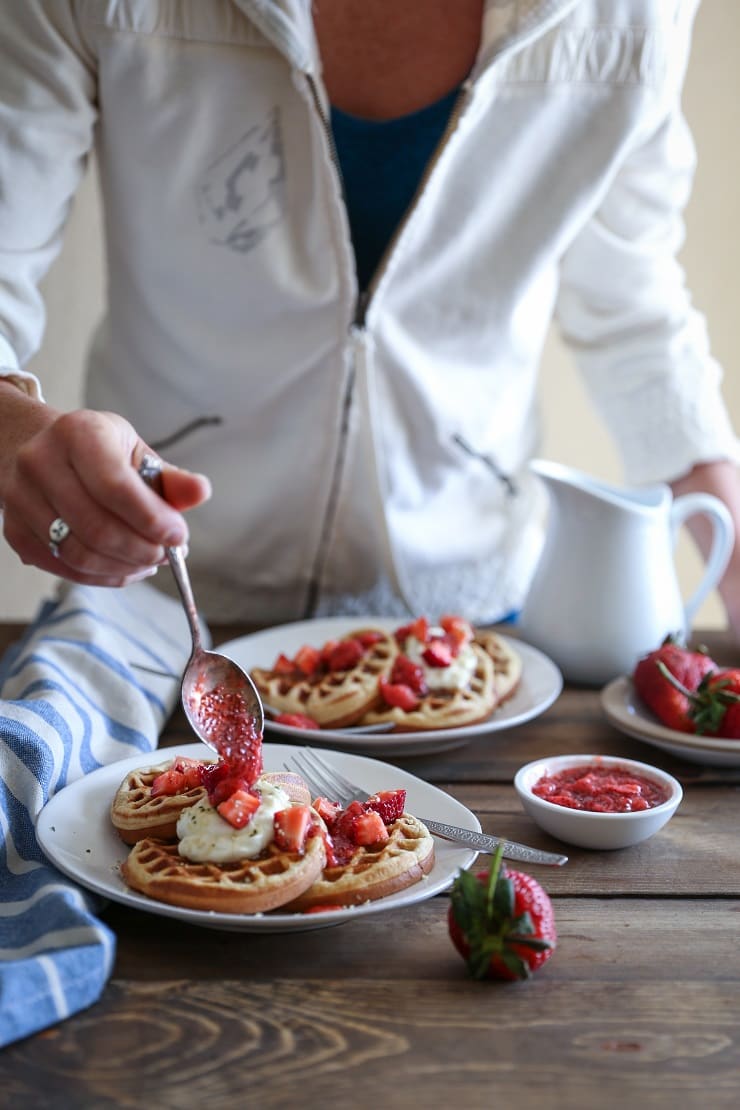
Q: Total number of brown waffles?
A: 6